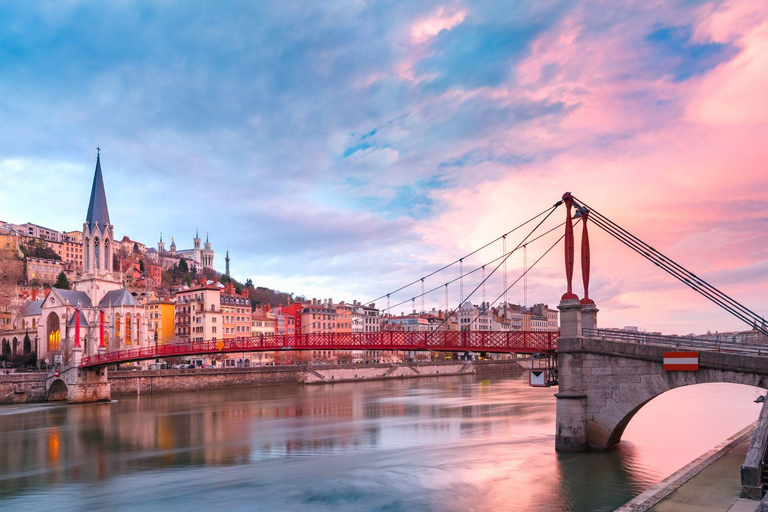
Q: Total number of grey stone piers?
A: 2